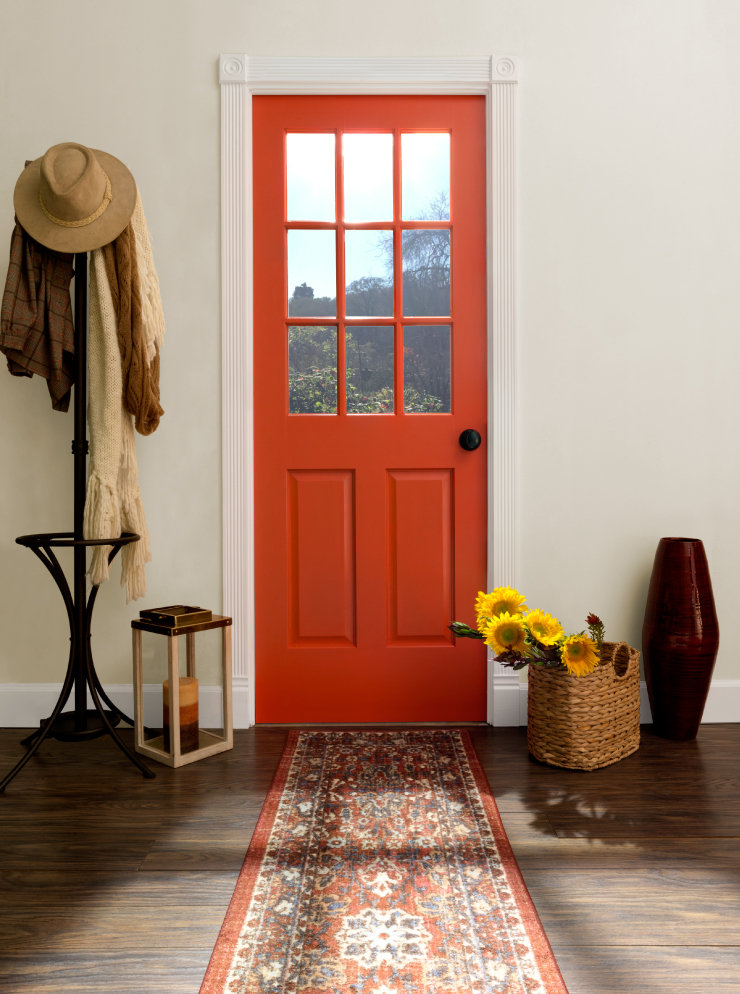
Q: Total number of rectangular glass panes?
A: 9